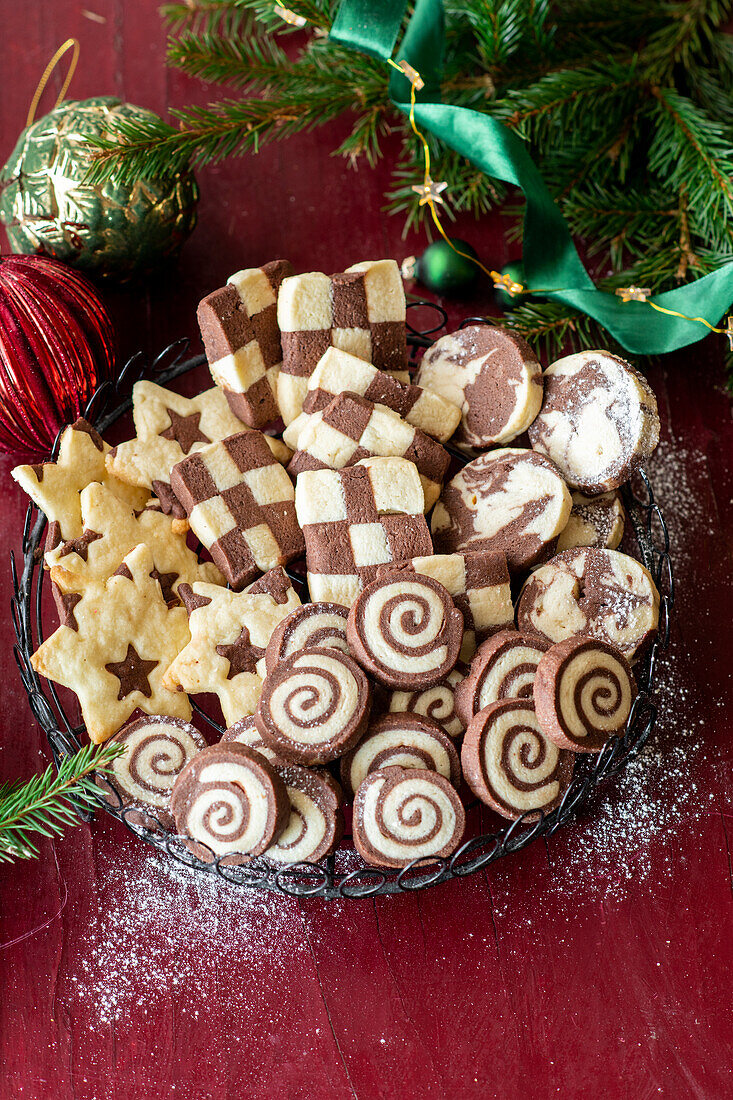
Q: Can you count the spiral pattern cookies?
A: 13